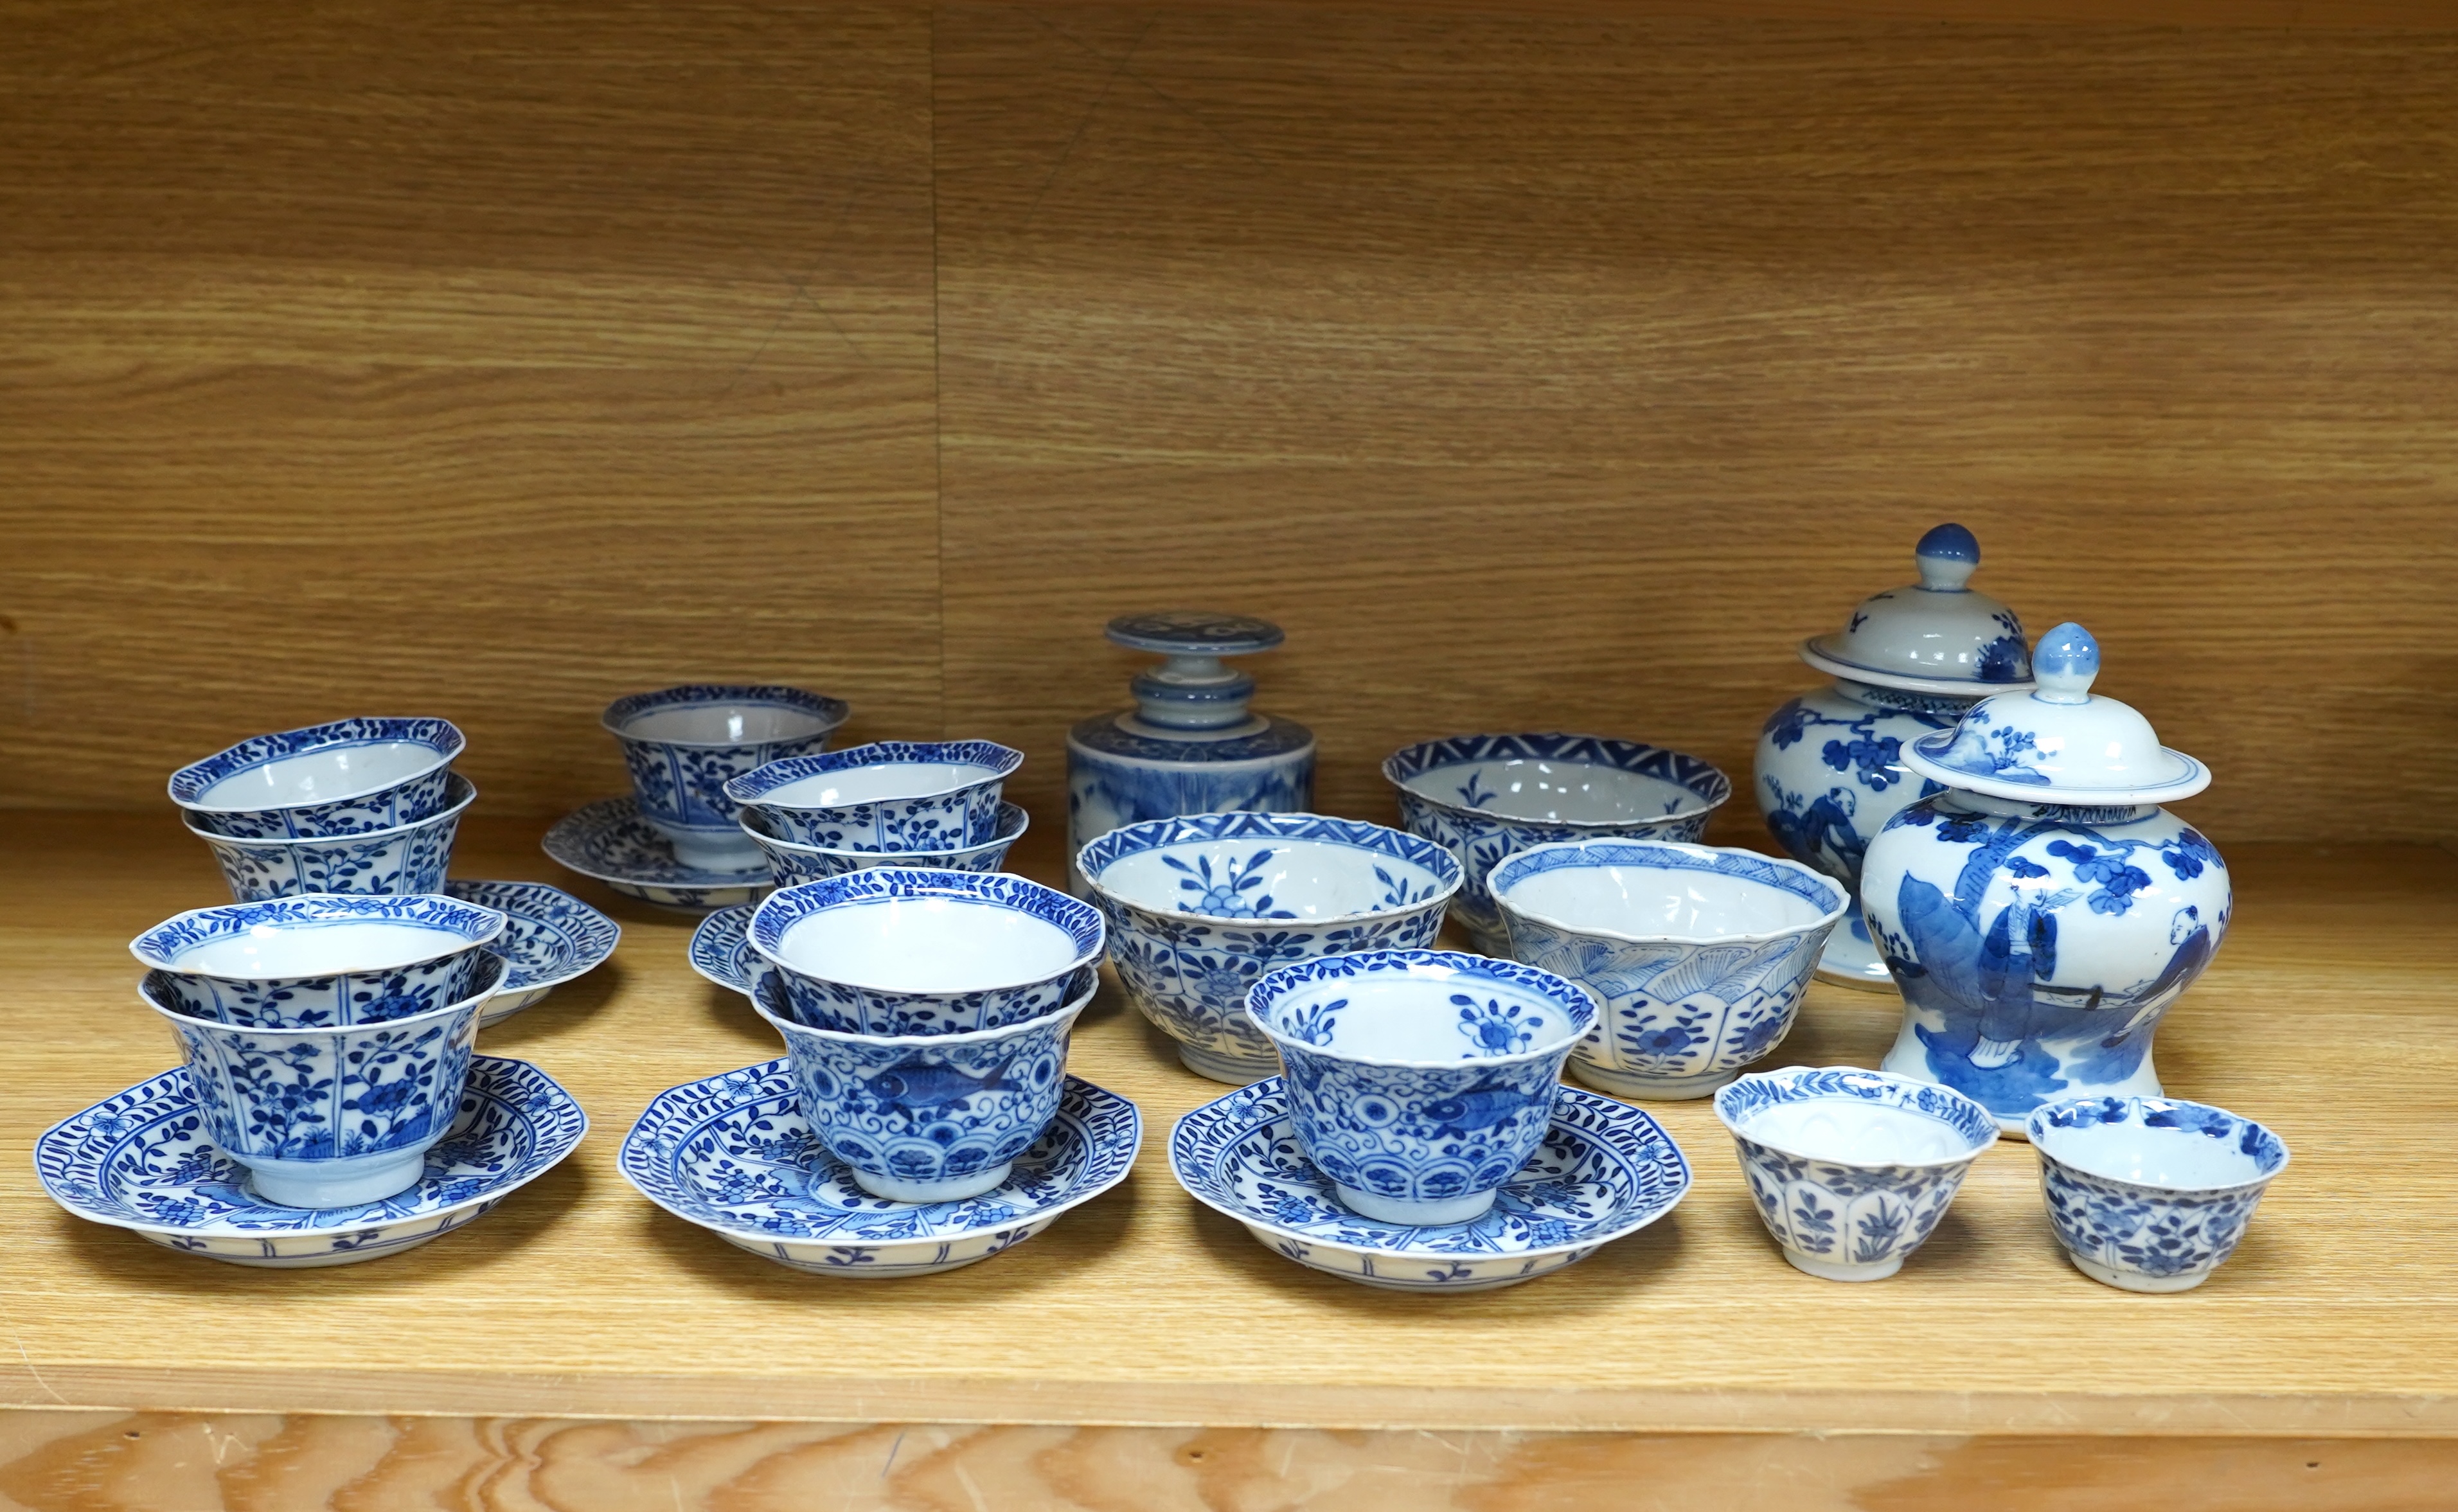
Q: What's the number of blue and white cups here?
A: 12